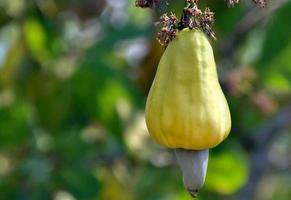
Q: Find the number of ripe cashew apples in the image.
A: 1